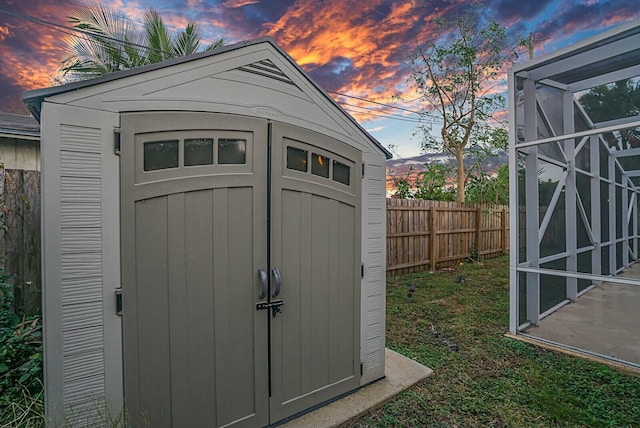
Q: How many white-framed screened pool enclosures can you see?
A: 1